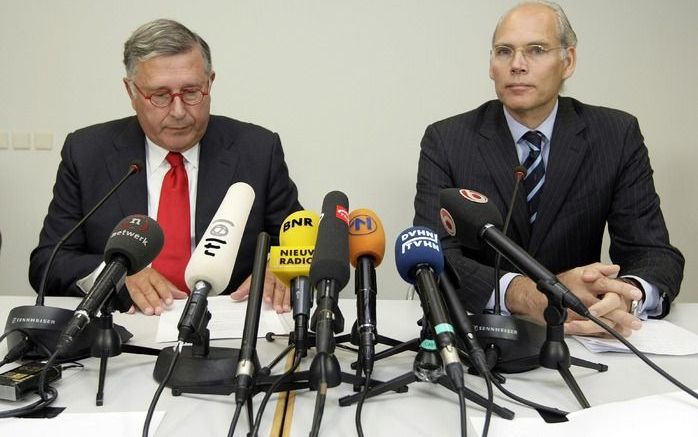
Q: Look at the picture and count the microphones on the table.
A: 11